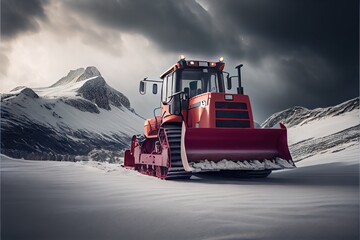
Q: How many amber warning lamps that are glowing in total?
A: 2